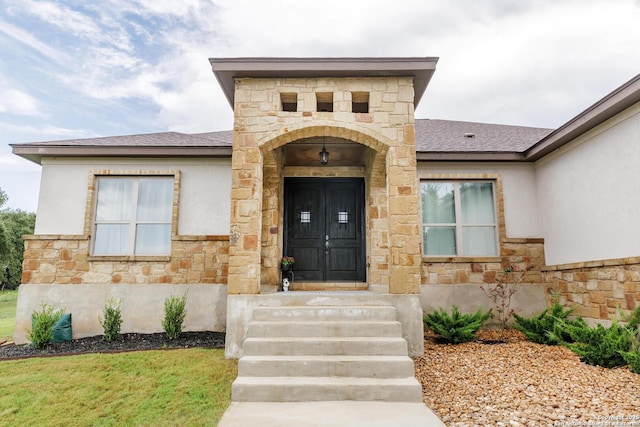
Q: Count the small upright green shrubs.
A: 3